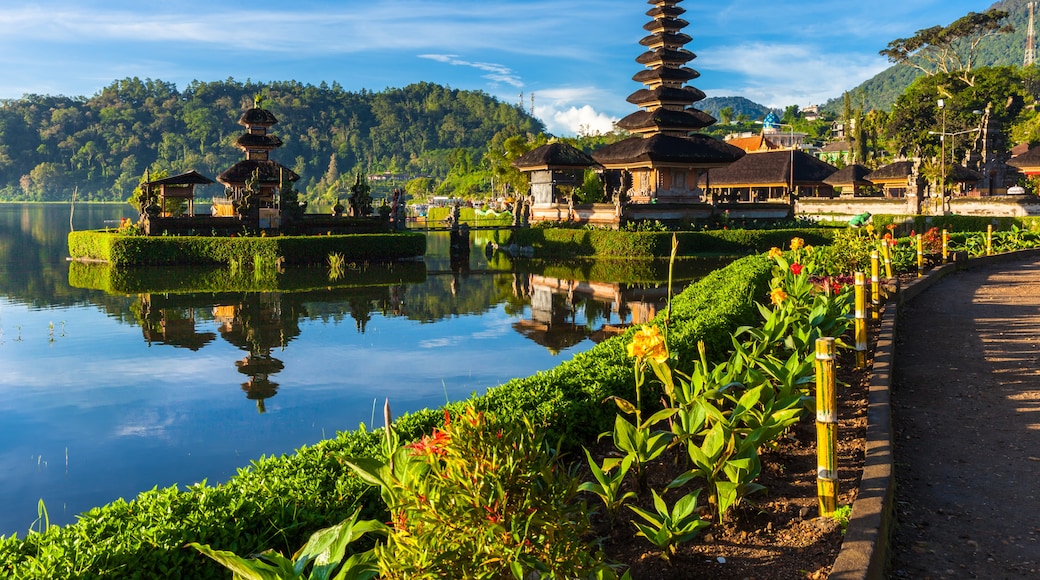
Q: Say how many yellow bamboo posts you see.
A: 7